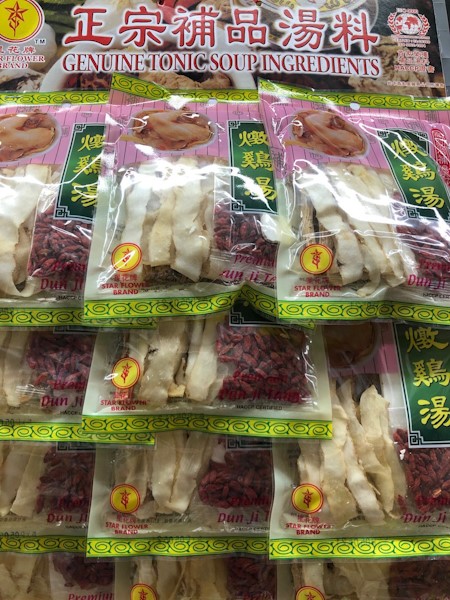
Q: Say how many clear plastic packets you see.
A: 11